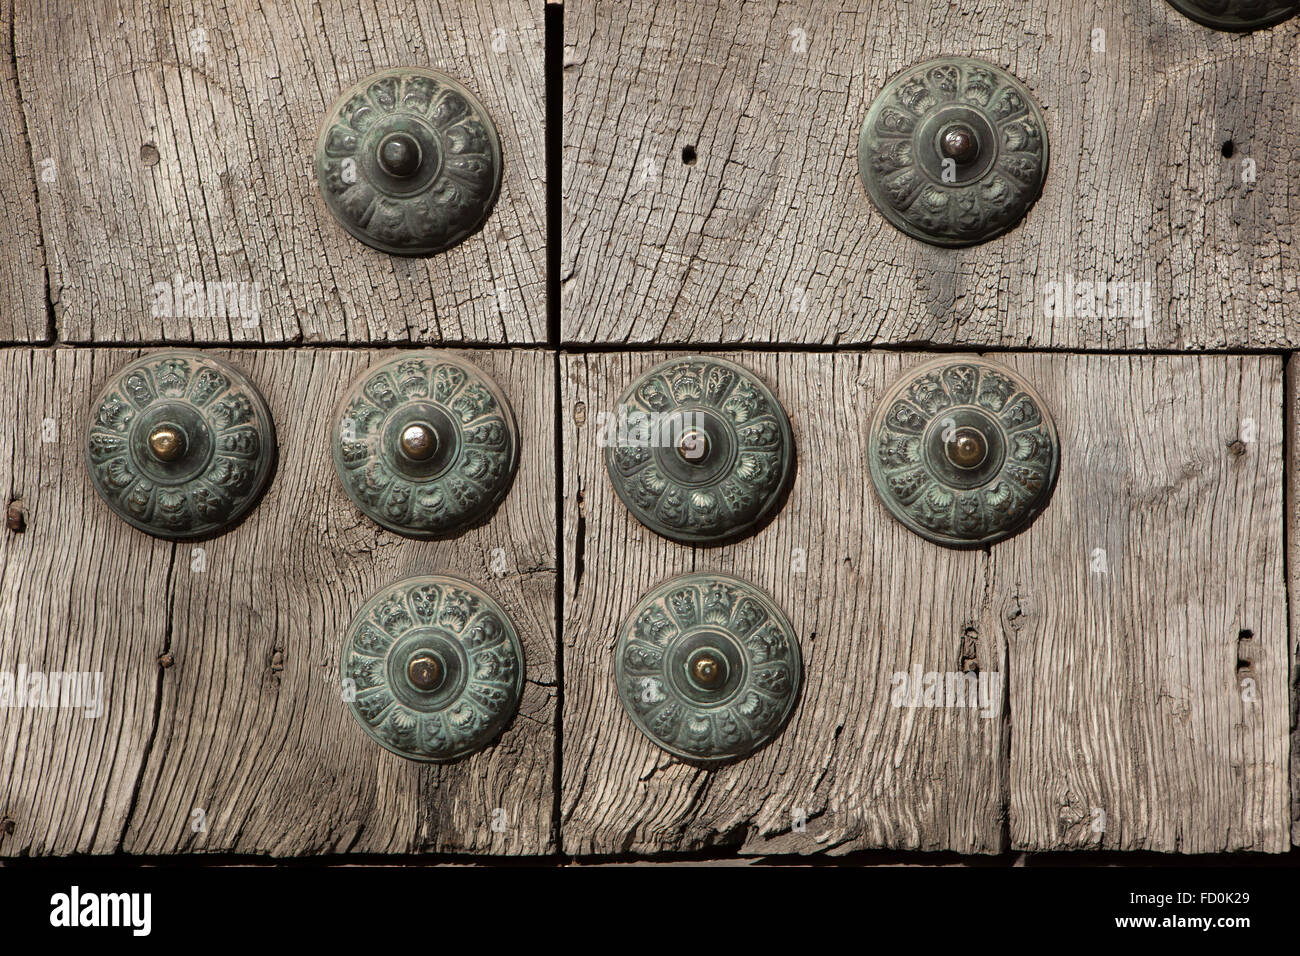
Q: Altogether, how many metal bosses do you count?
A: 9